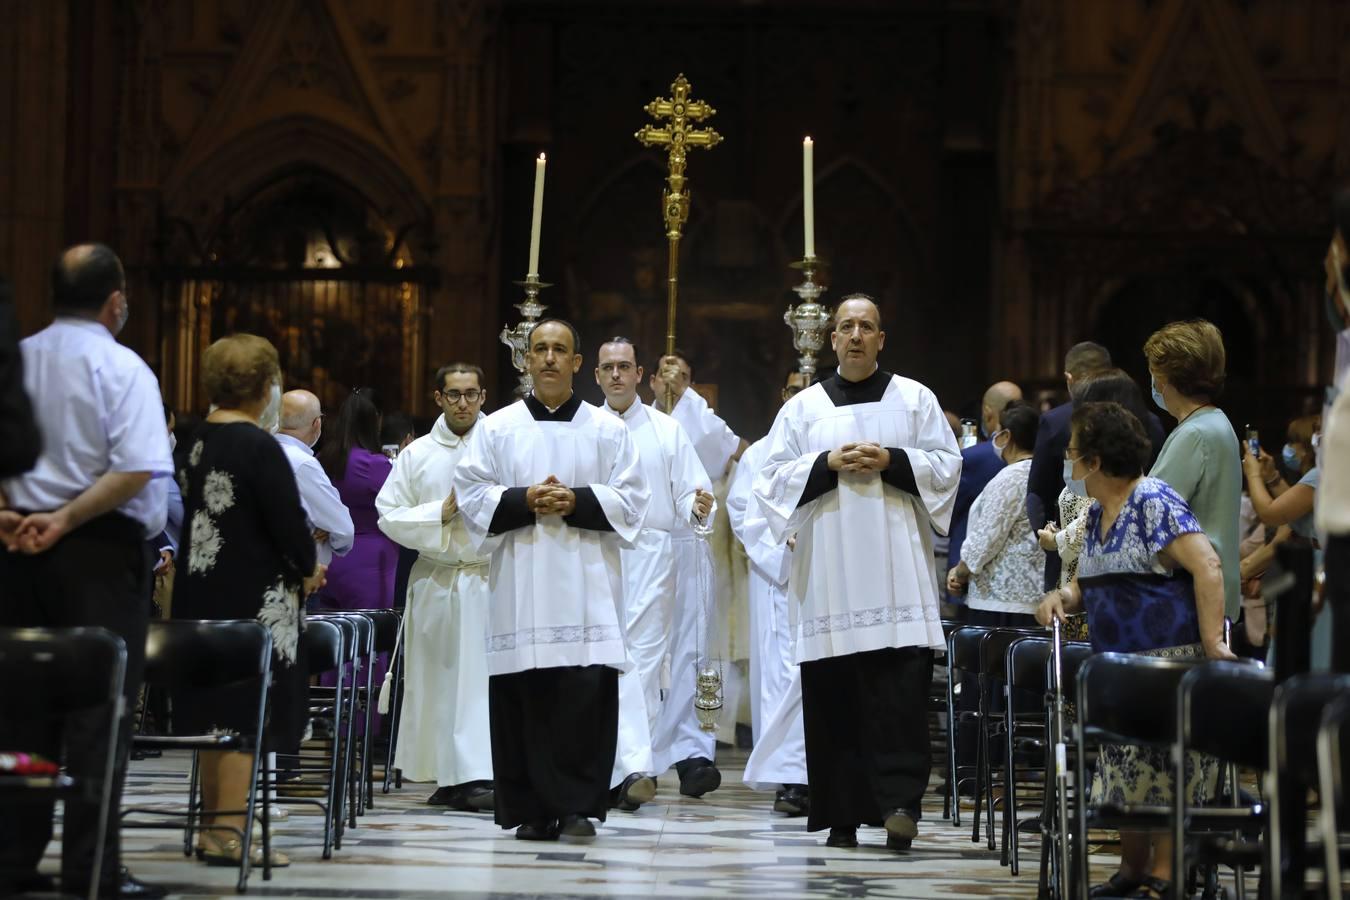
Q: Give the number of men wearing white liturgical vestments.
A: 6